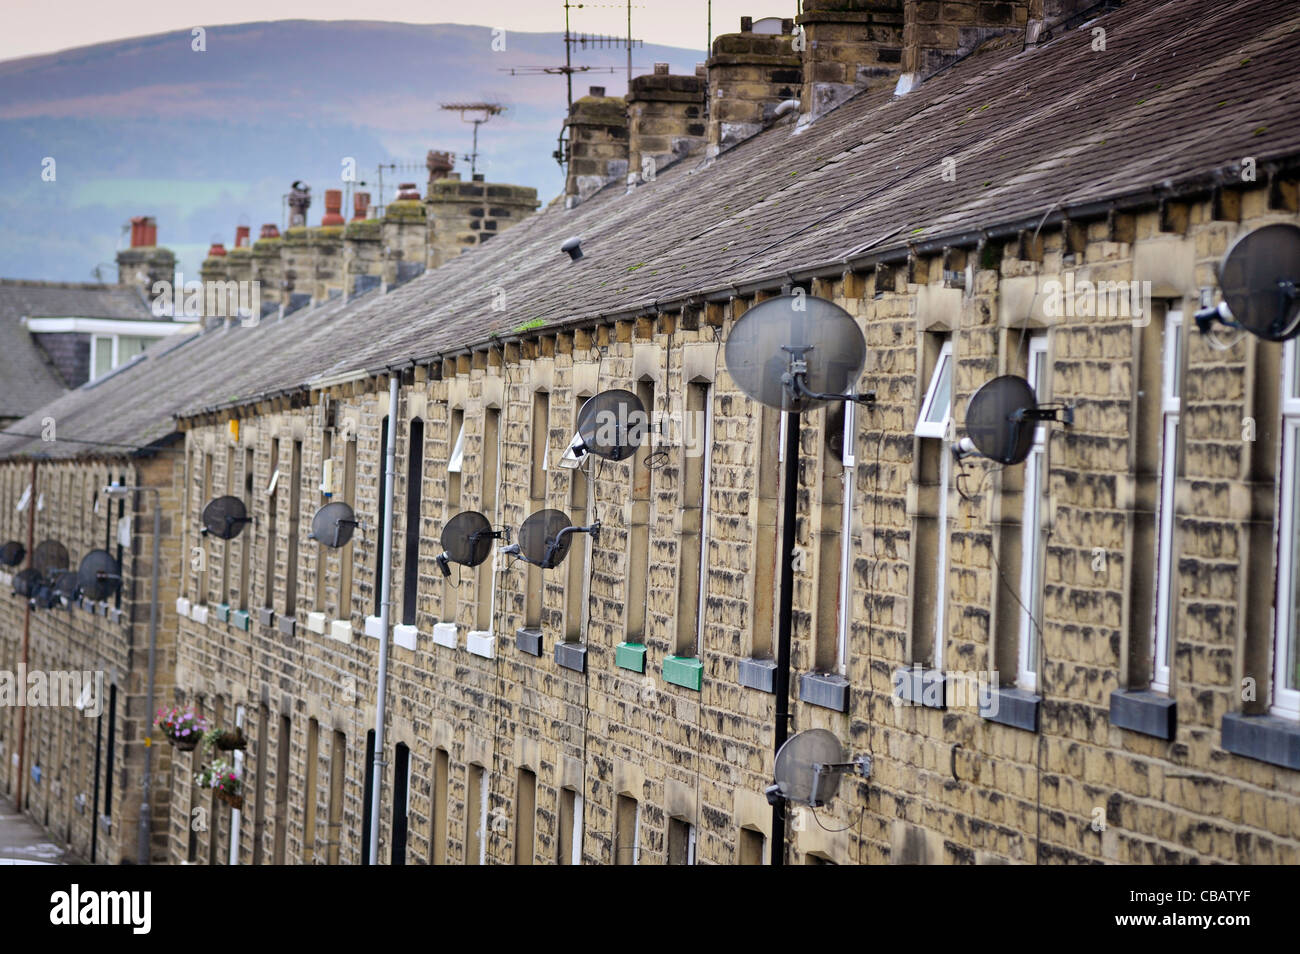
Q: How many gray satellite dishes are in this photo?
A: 15